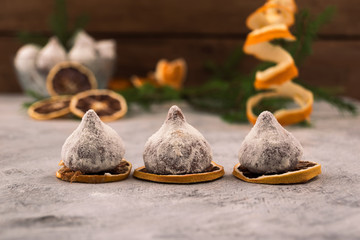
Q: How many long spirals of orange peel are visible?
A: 1